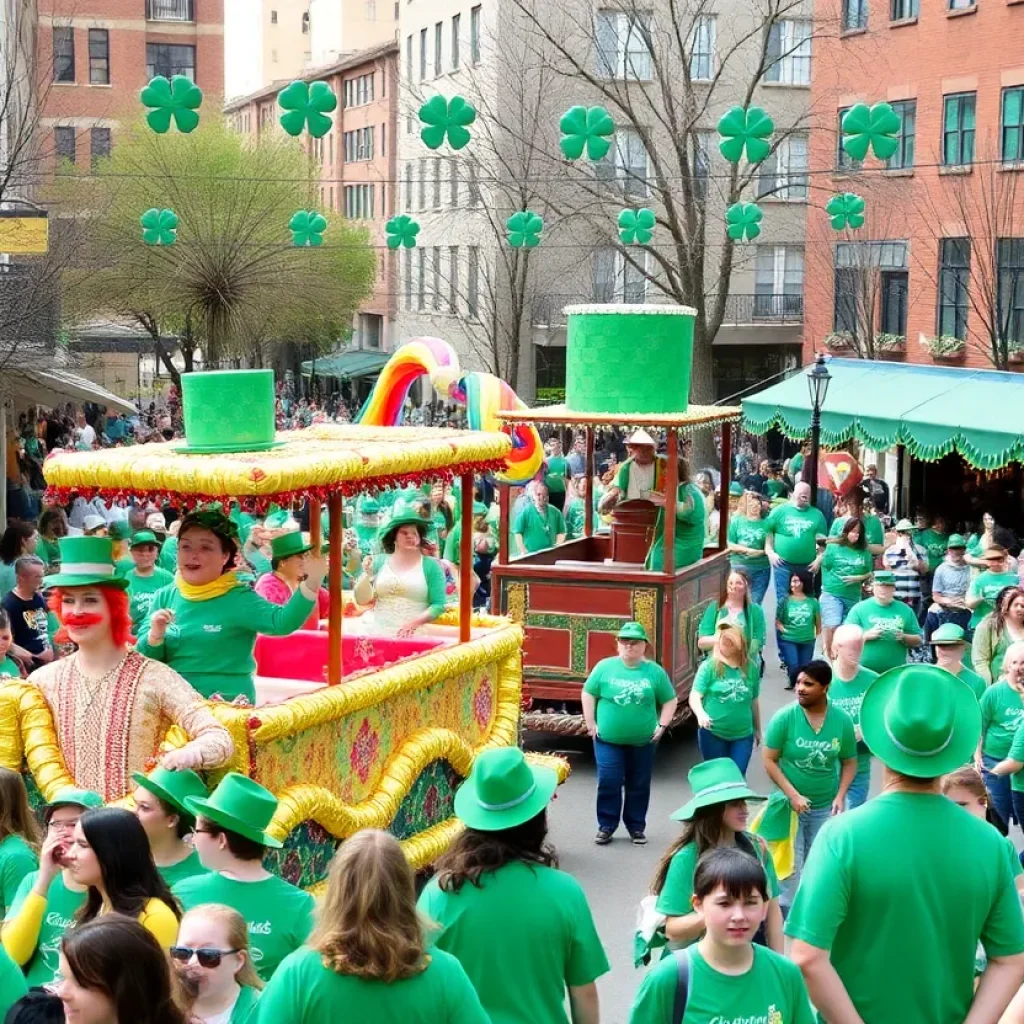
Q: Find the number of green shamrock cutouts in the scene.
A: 13